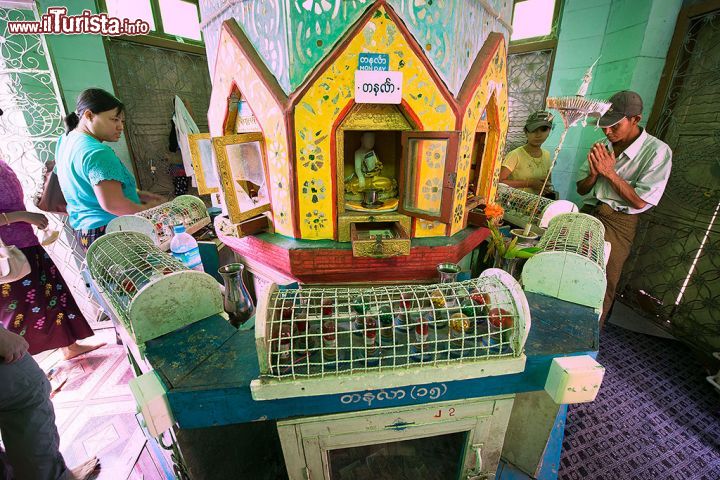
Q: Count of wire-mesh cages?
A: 5